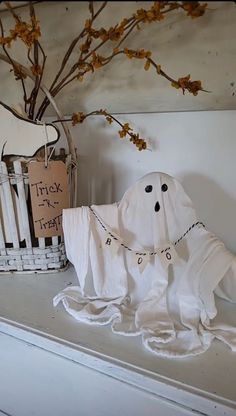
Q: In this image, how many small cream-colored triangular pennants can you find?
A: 3